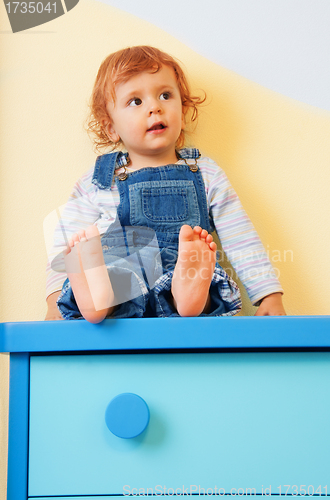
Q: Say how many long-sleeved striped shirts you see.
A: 1